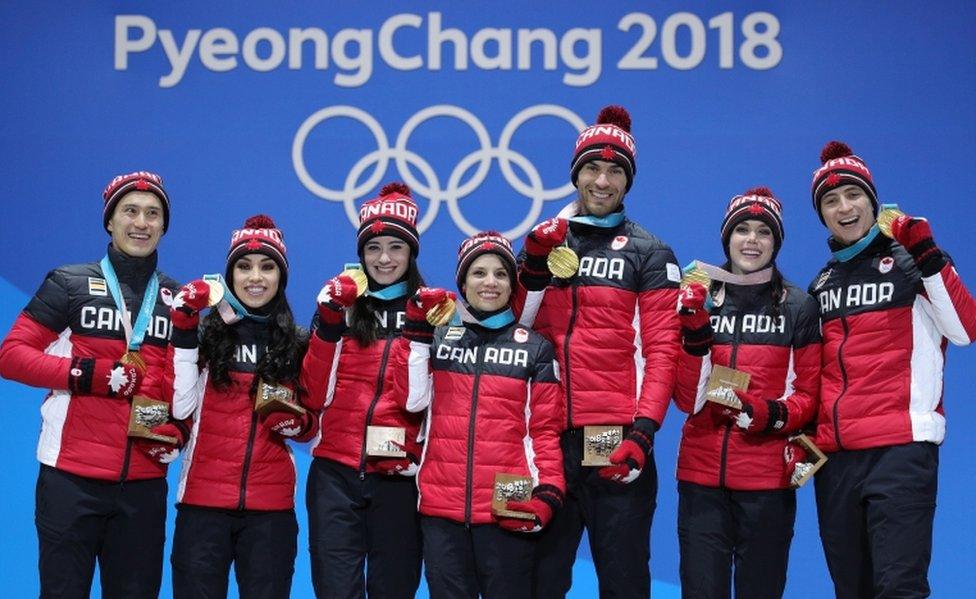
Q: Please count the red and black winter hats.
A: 7